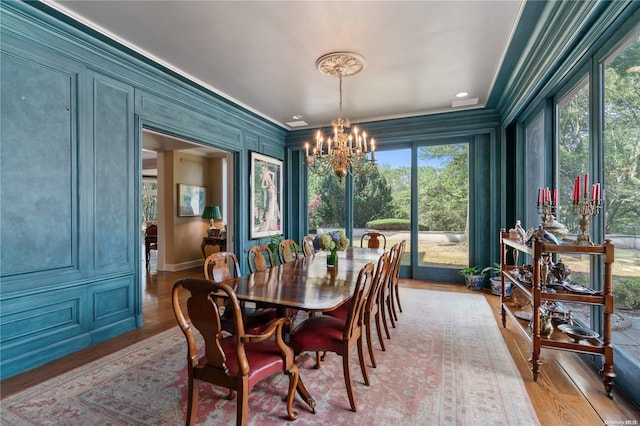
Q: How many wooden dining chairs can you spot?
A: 10